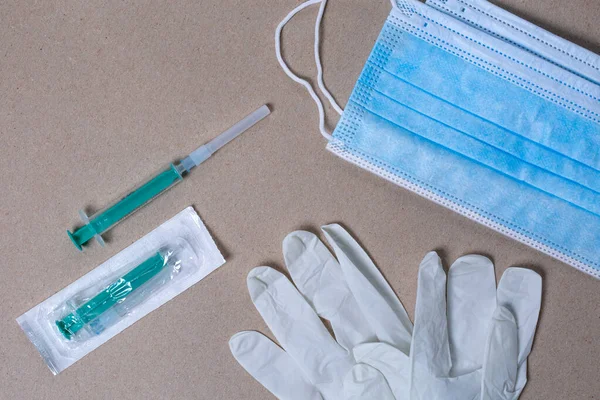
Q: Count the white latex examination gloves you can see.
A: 2